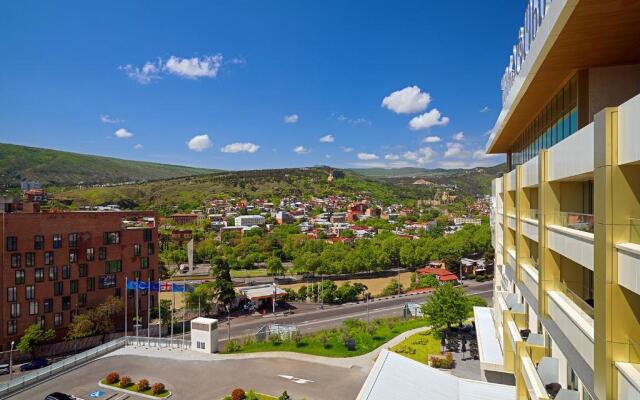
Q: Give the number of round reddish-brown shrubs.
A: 5